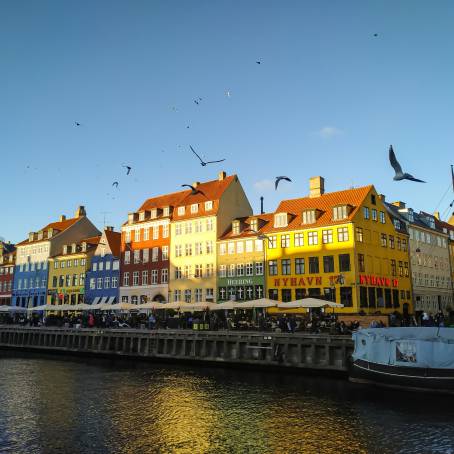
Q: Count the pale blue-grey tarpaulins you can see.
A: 1